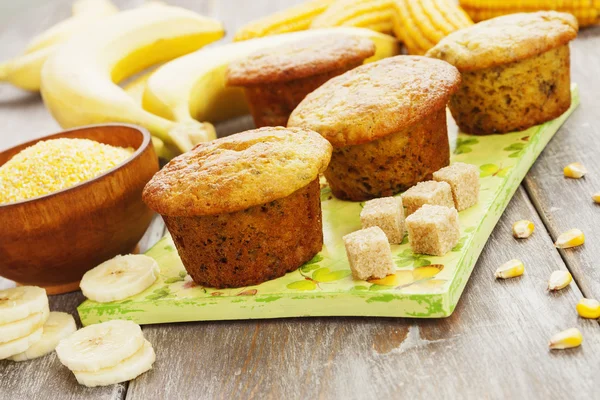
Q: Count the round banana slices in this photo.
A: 7